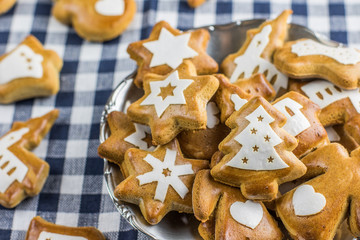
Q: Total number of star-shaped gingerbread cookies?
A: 4